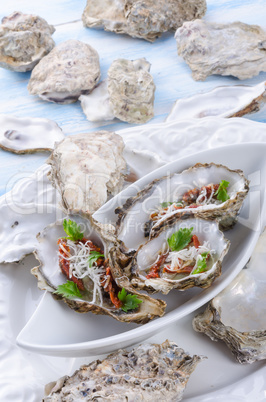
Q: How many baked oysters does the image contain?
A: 3